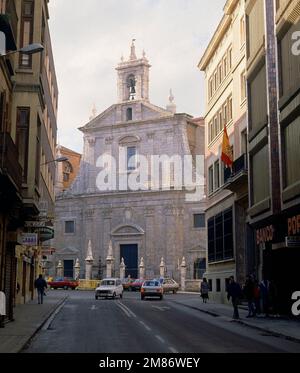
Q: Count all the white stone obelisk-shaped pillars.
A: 8